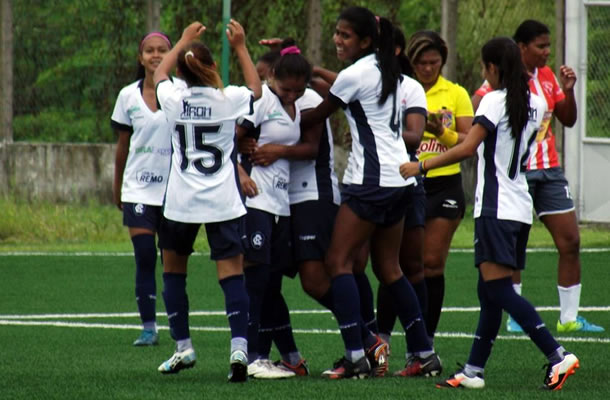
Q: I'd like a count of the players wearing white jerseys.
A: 7